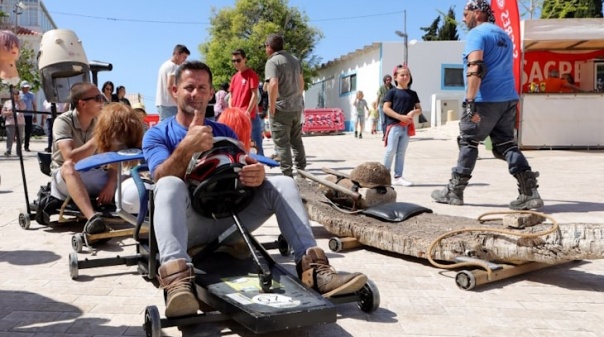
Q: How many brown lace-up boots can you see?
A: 2